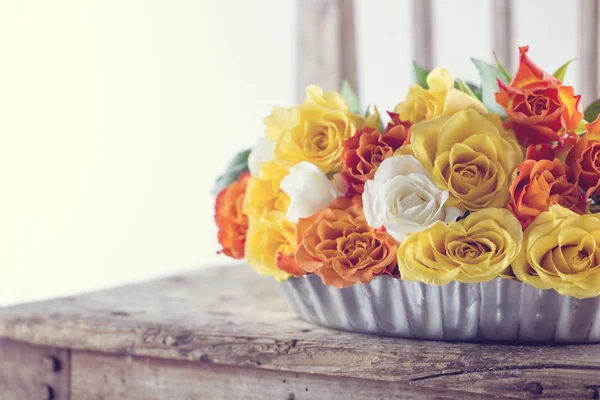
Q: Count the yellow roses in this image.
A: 7